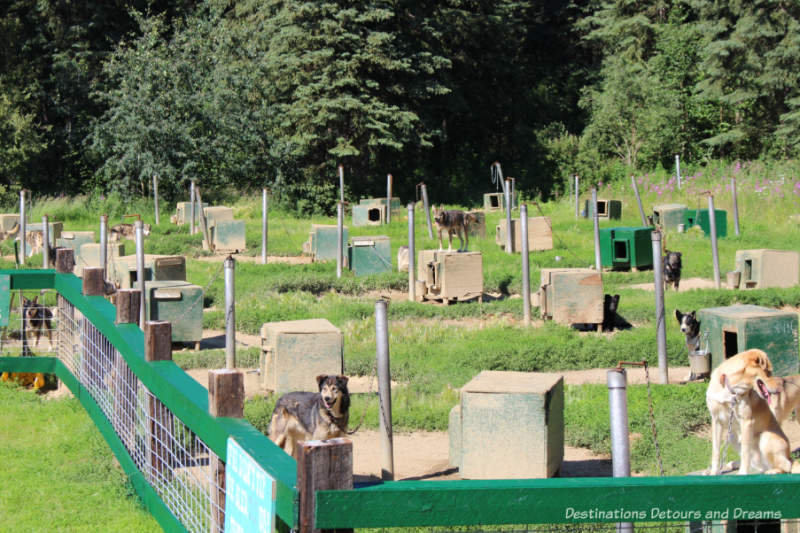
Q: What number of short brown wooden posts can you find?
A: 6